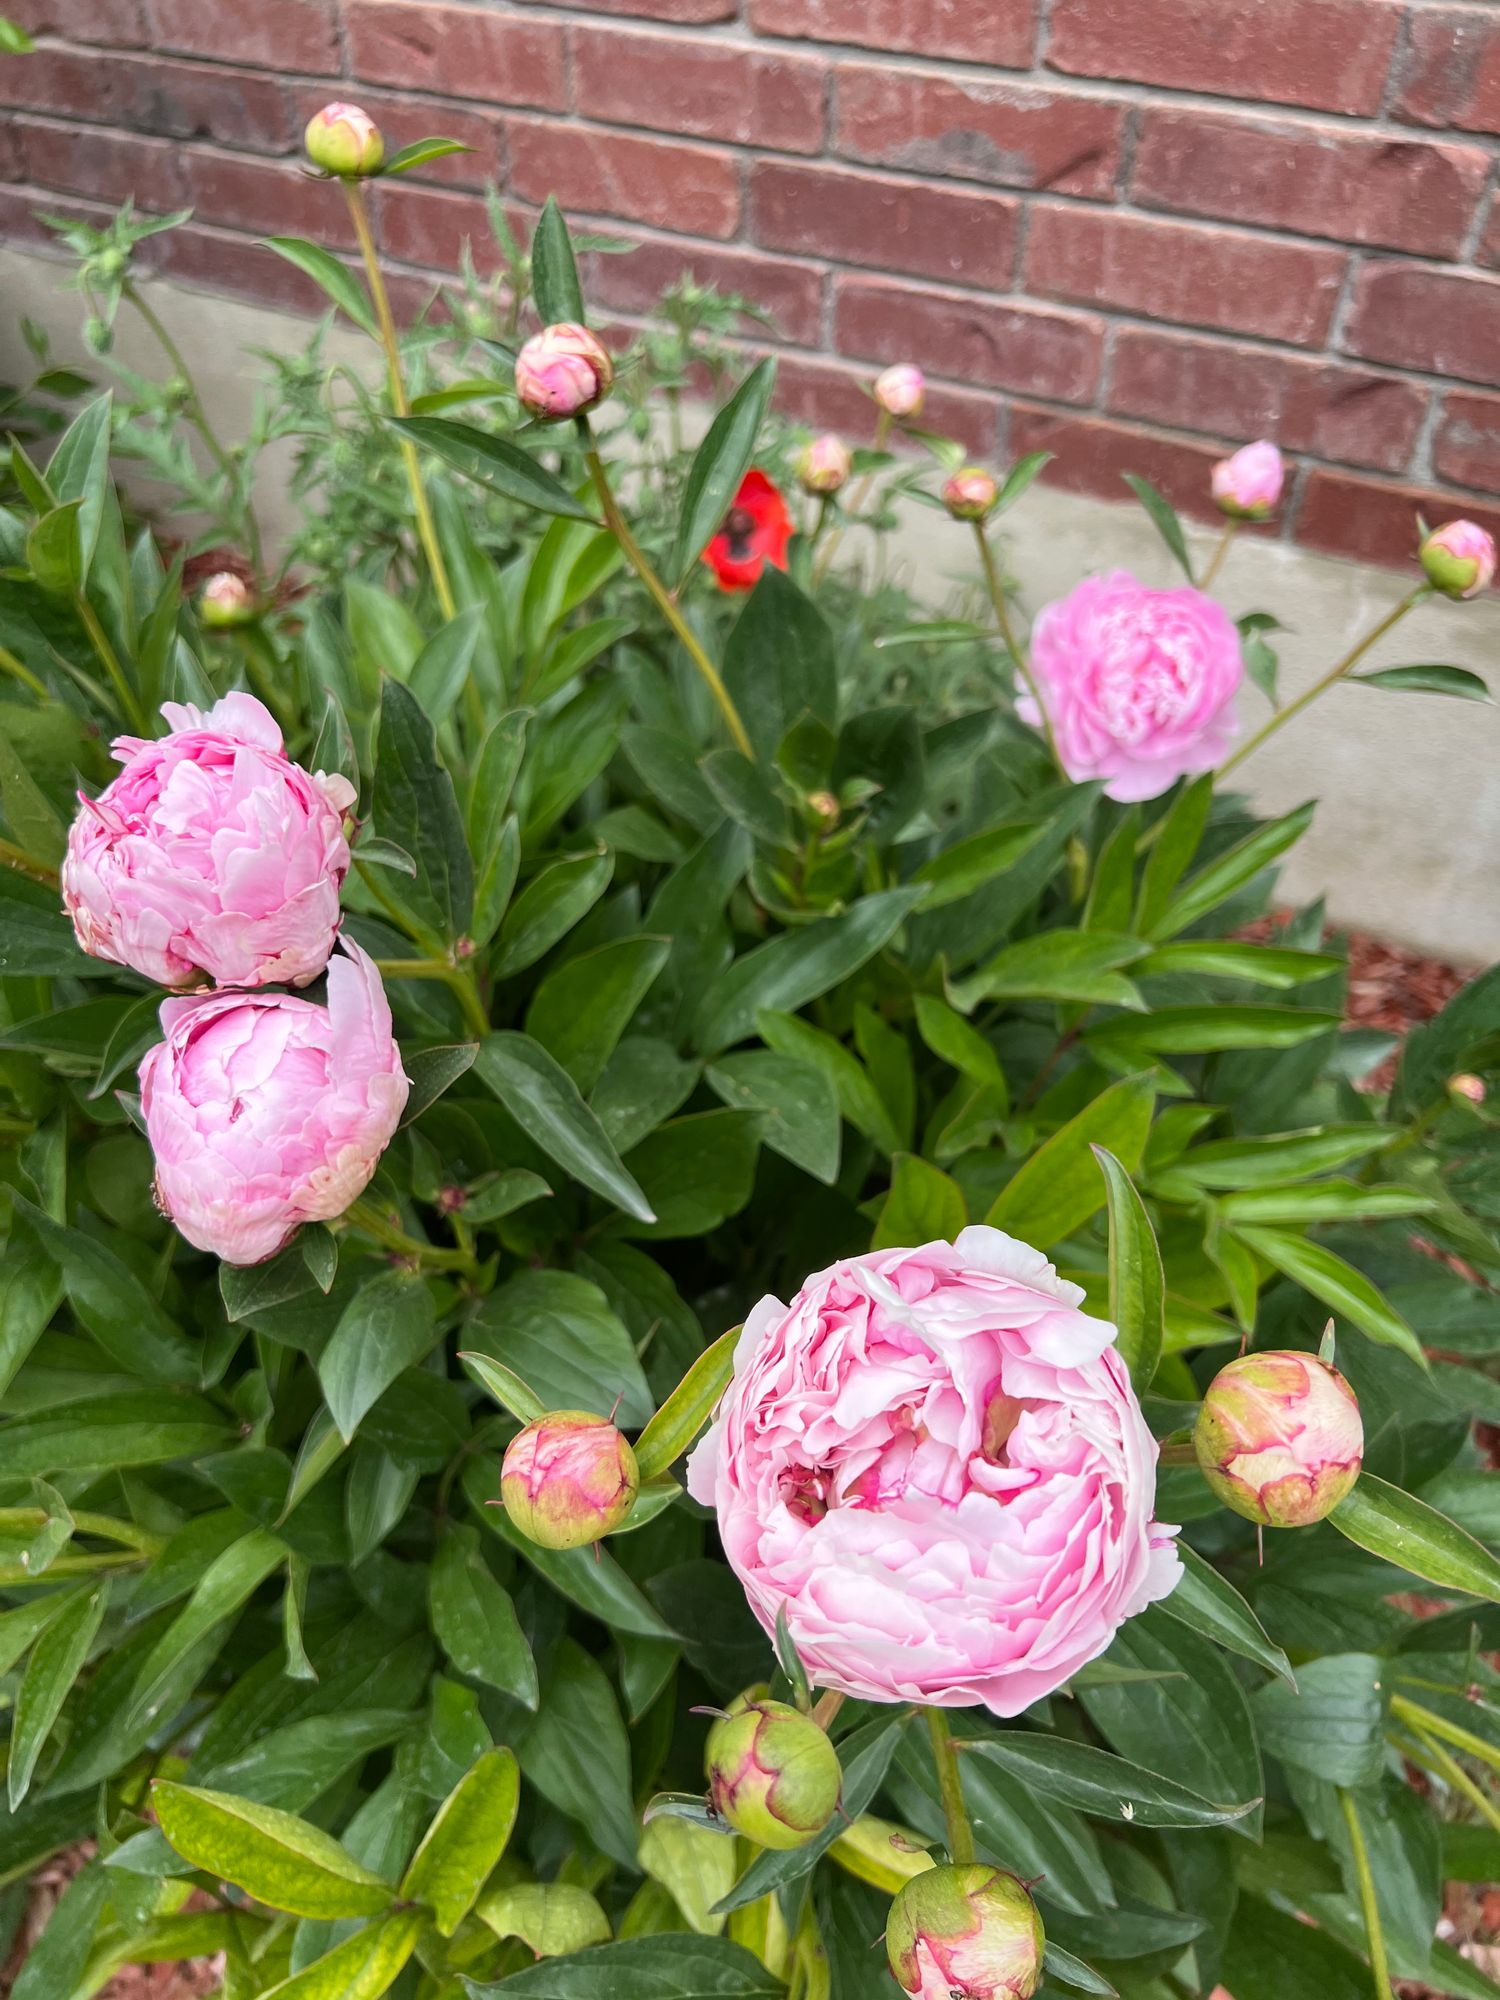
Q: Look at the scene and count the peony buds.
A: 14